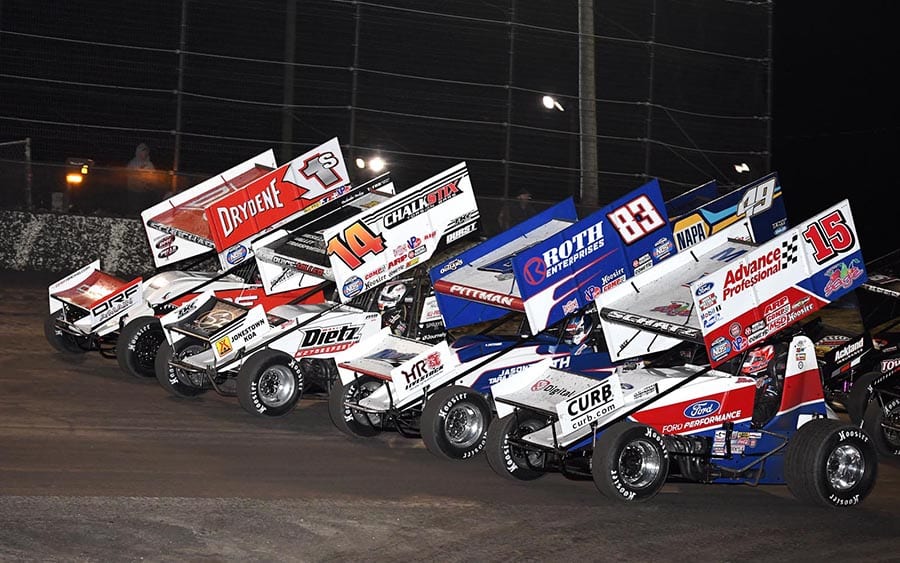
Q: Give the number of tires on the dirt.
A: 11